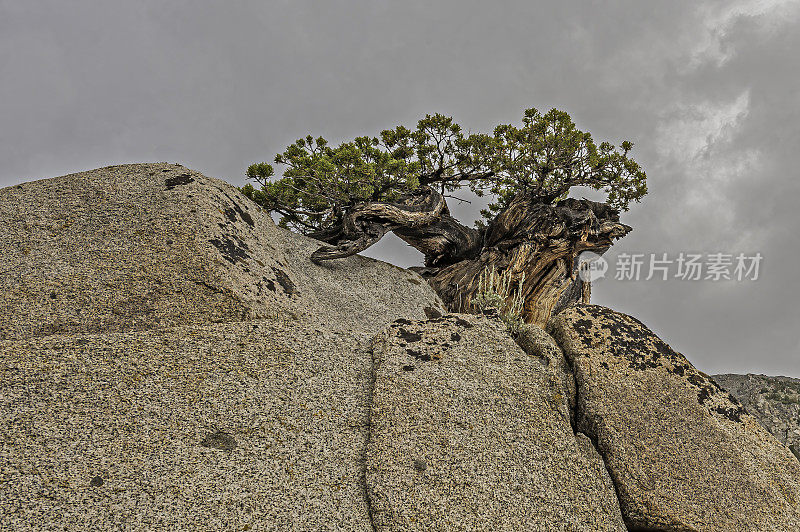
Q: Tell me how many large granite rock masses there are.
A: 3